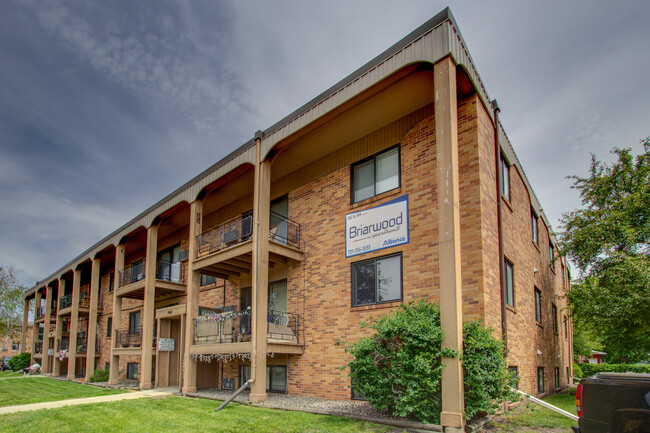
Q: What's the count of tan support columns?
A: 11